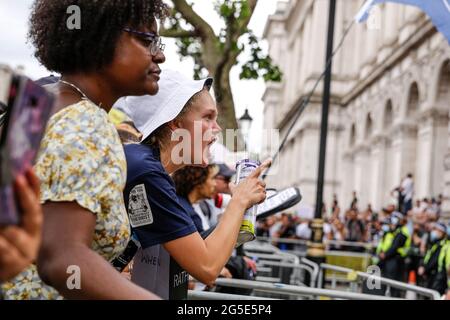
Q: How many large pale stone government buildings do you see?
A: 1